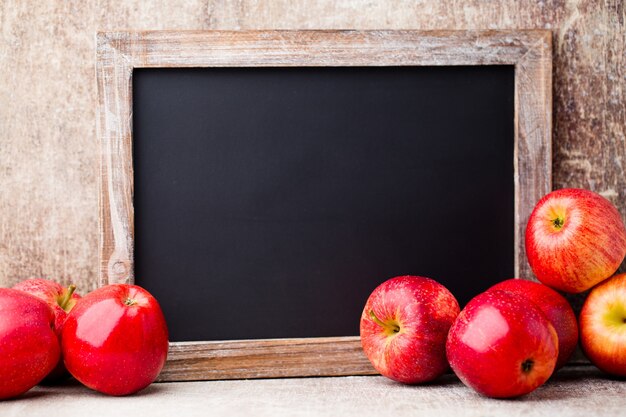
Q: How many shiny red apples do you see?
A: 8